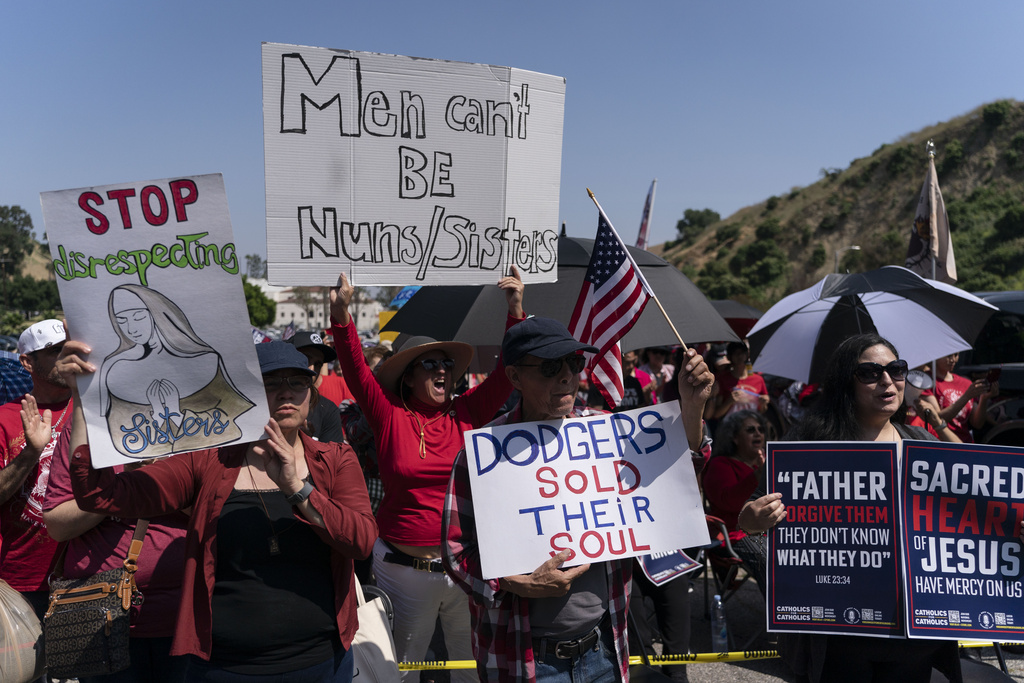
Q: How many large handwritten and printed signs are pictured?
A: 5